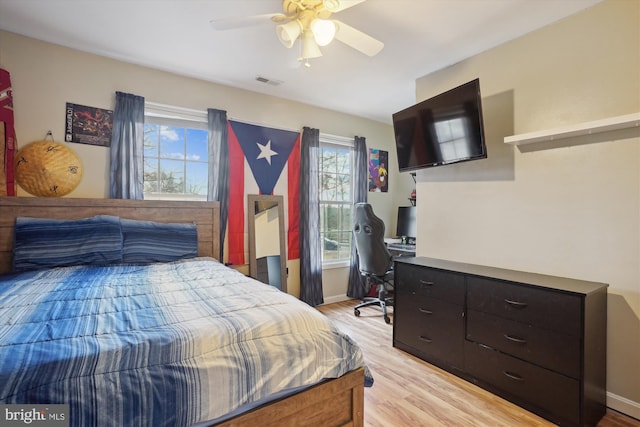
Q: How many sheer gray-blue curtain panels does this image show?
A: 4